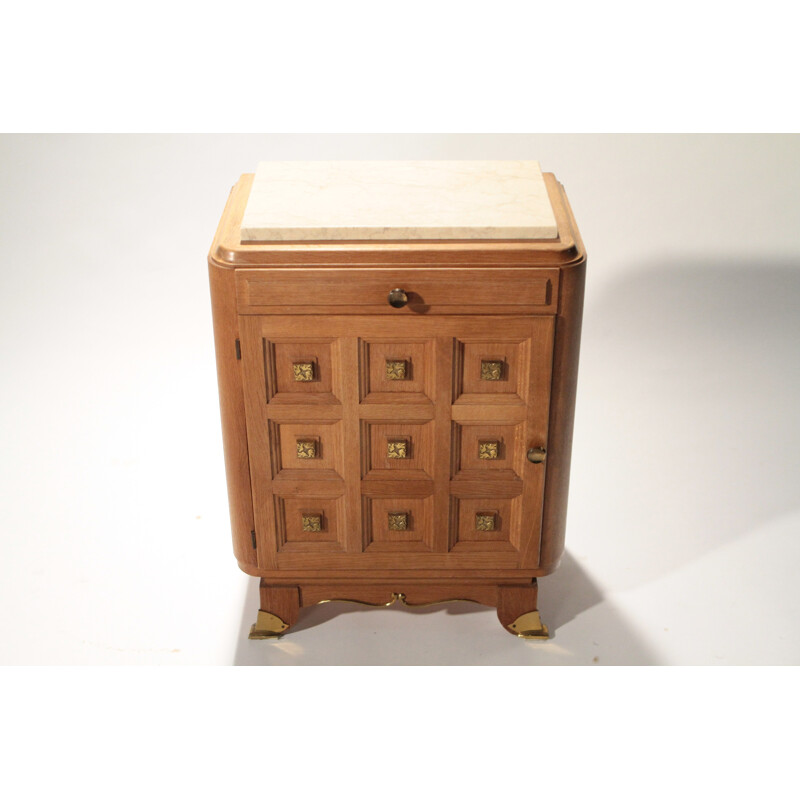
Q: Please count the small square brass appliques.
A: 9